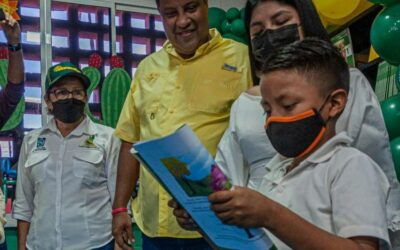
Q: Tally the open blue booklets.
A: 1